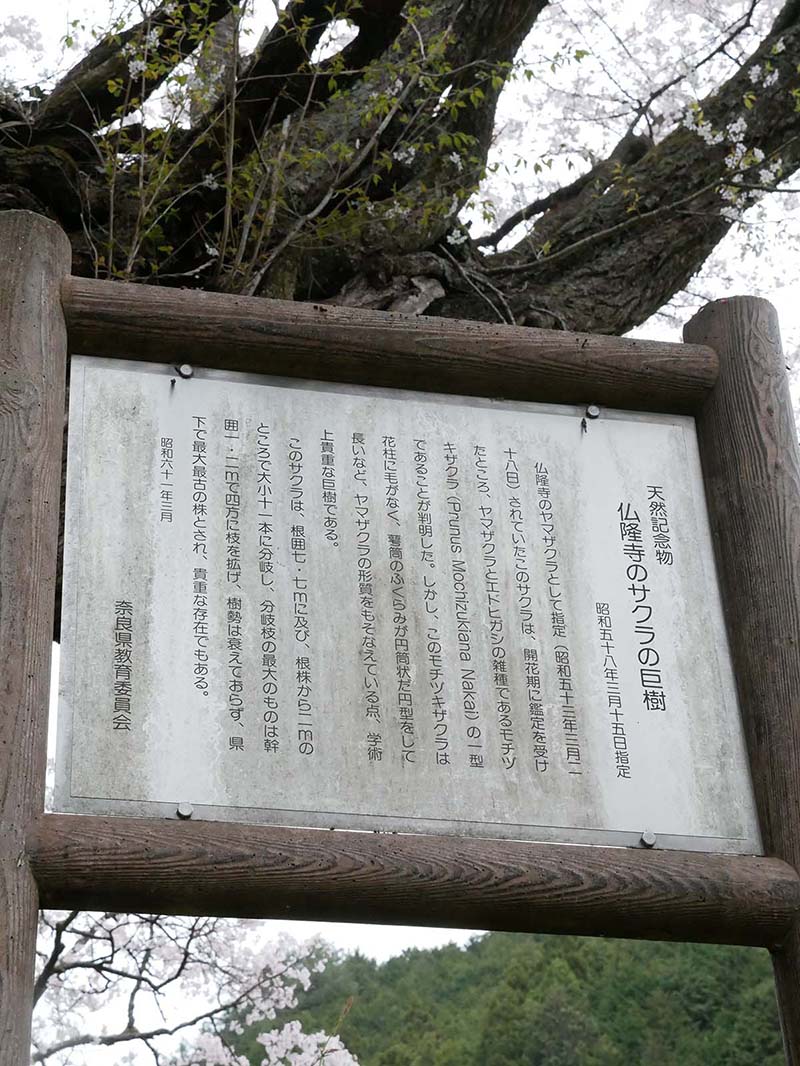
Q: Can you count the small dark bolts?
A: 4